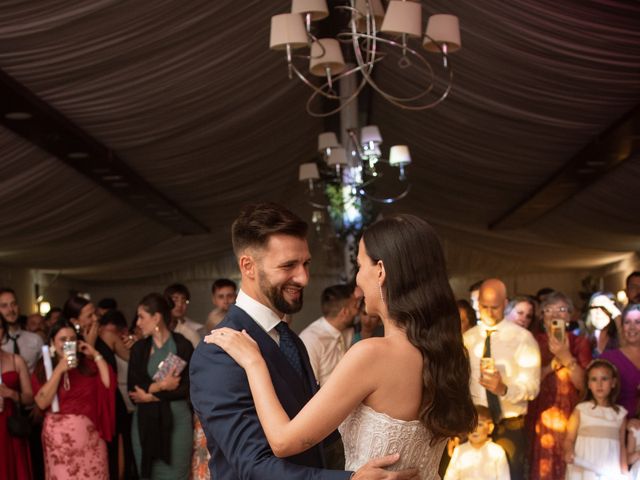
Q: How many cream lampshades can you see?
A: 12